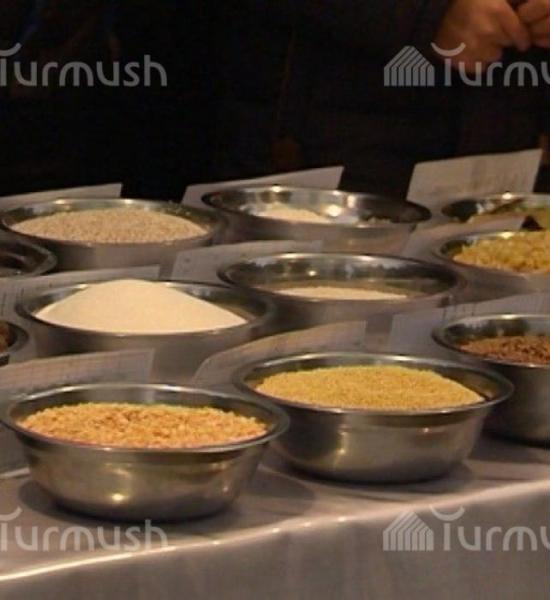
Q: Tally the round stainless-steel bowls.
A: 11